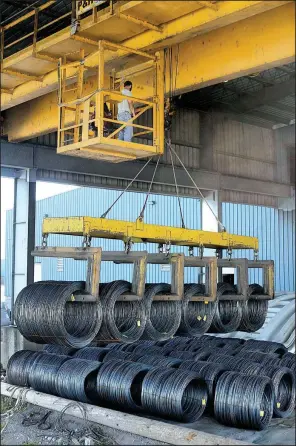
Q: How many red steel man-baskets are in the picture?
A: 0